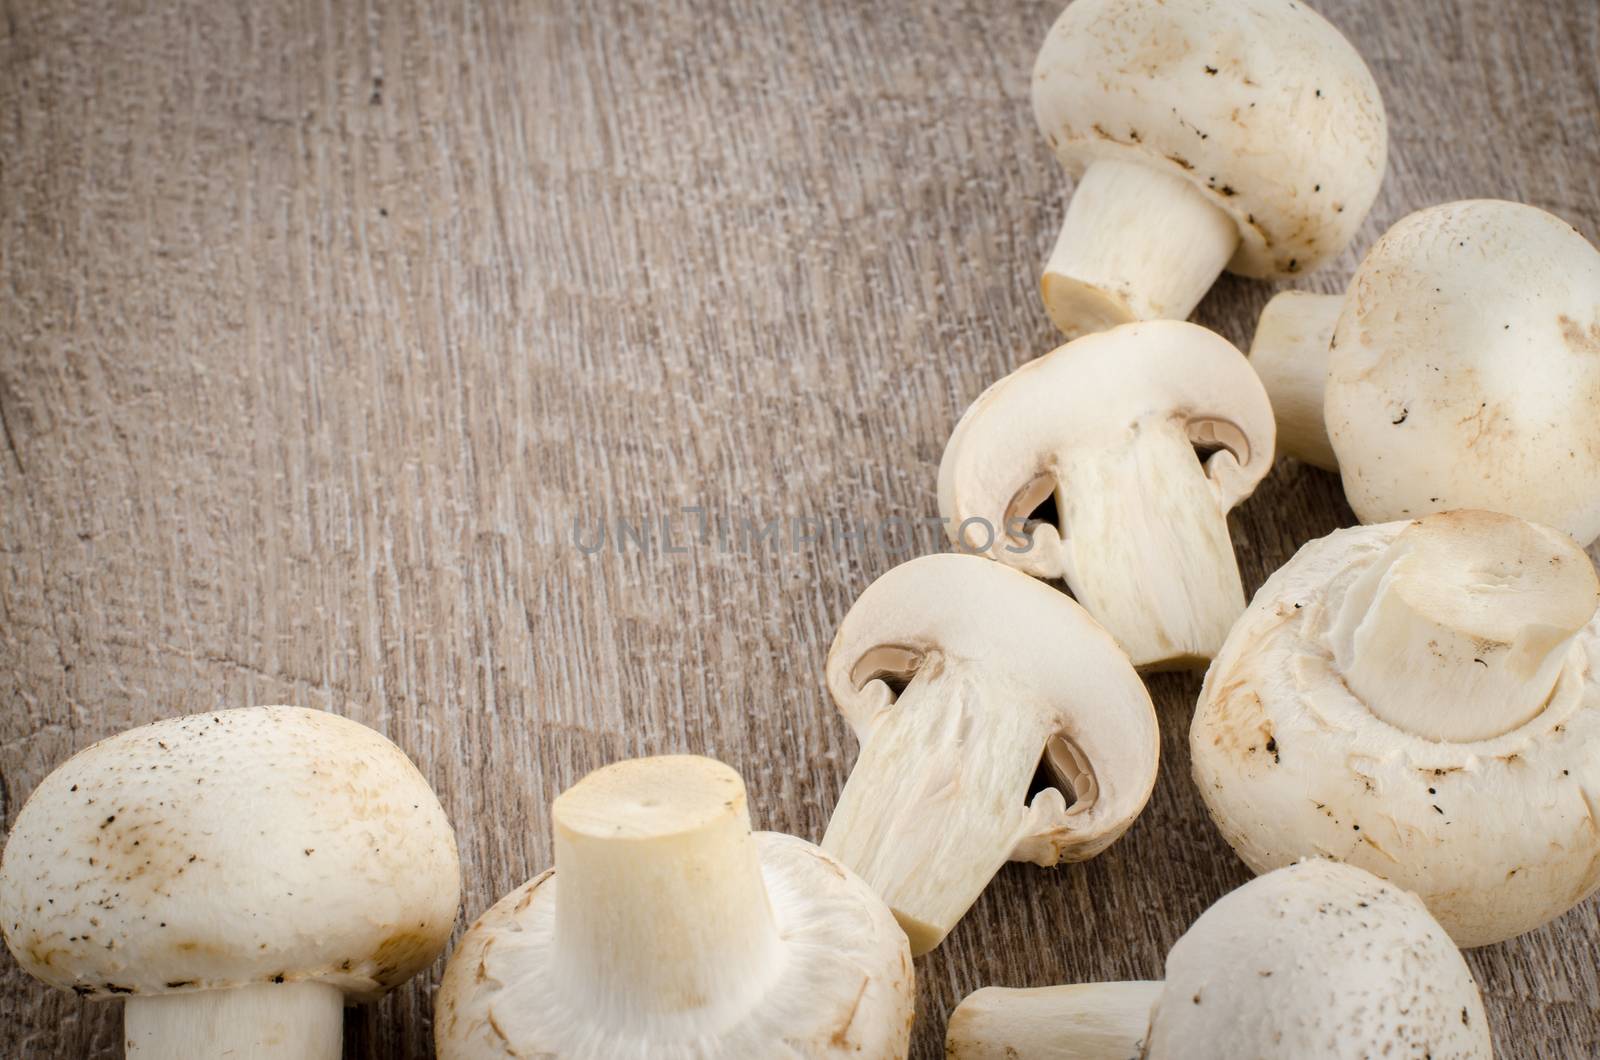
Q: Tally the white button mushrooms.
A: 8